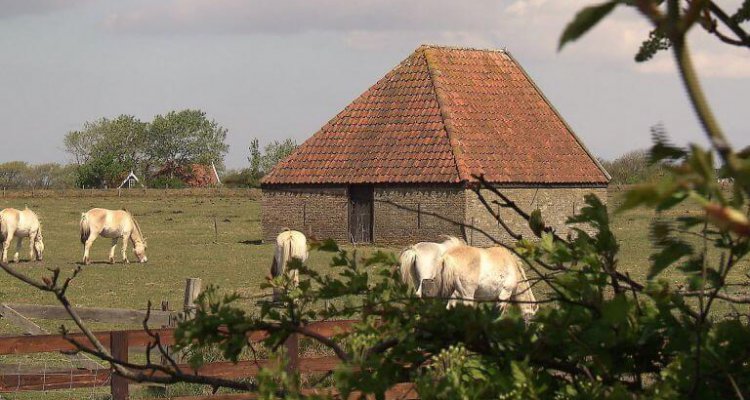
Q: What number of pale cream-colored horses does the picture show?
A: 5